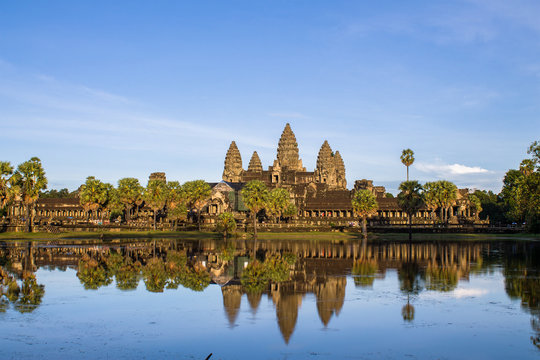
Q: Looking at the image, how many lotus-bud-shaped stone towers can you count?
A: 5